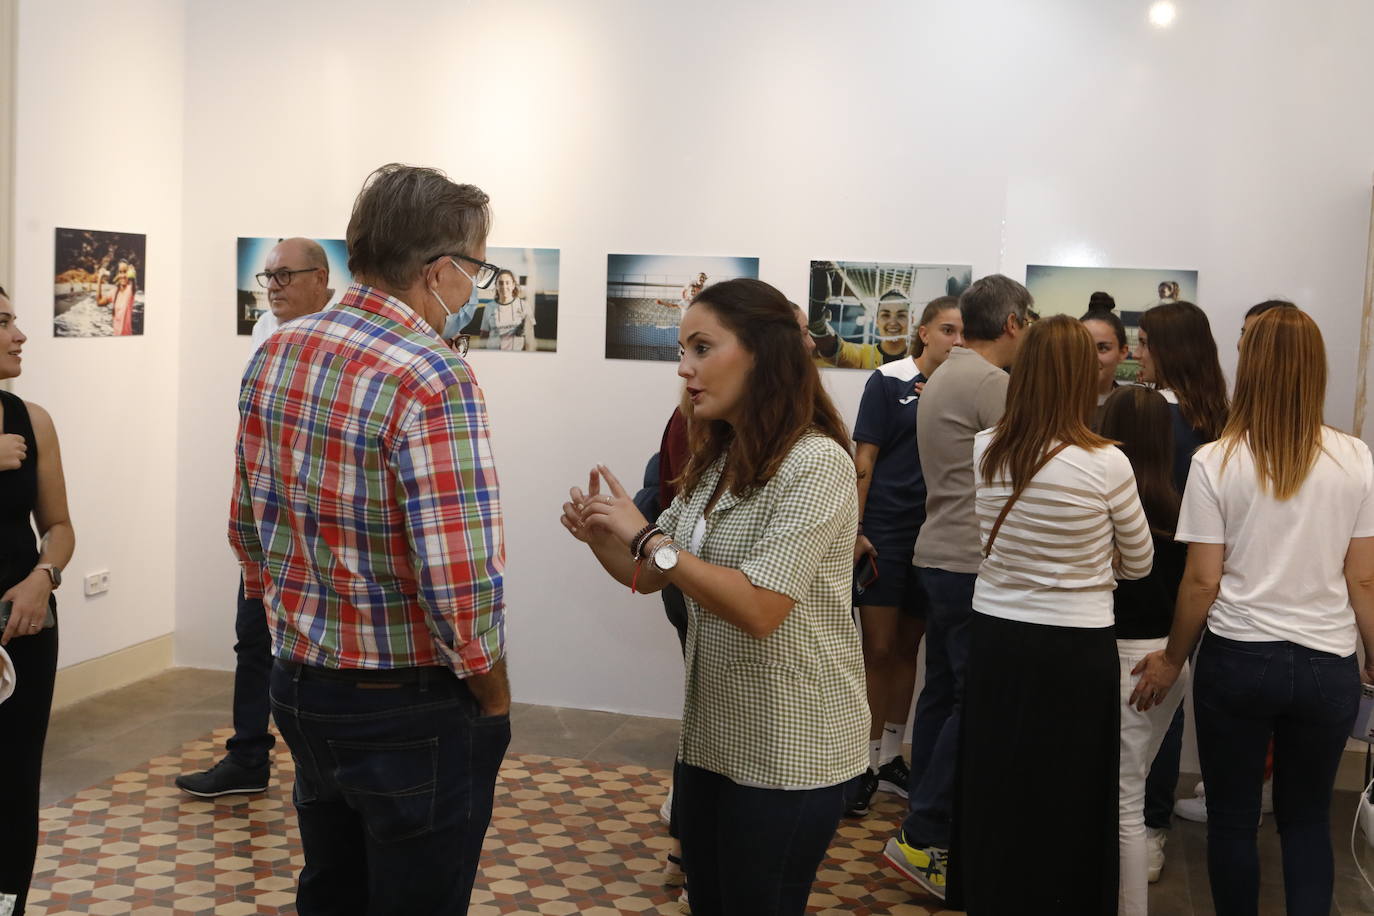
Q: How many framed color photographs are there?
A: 6